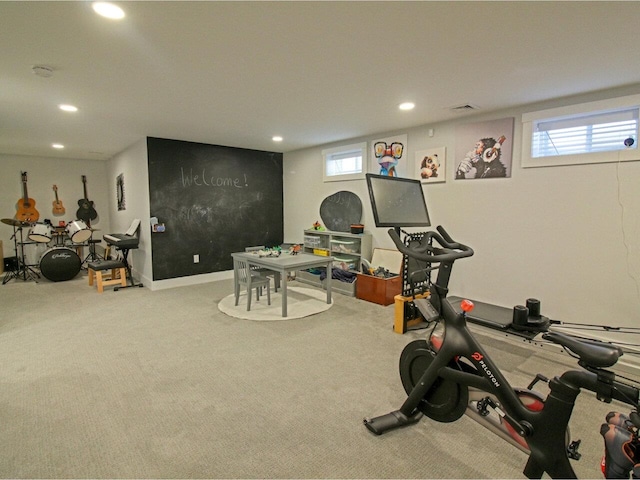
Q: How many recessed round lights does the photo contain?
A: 5